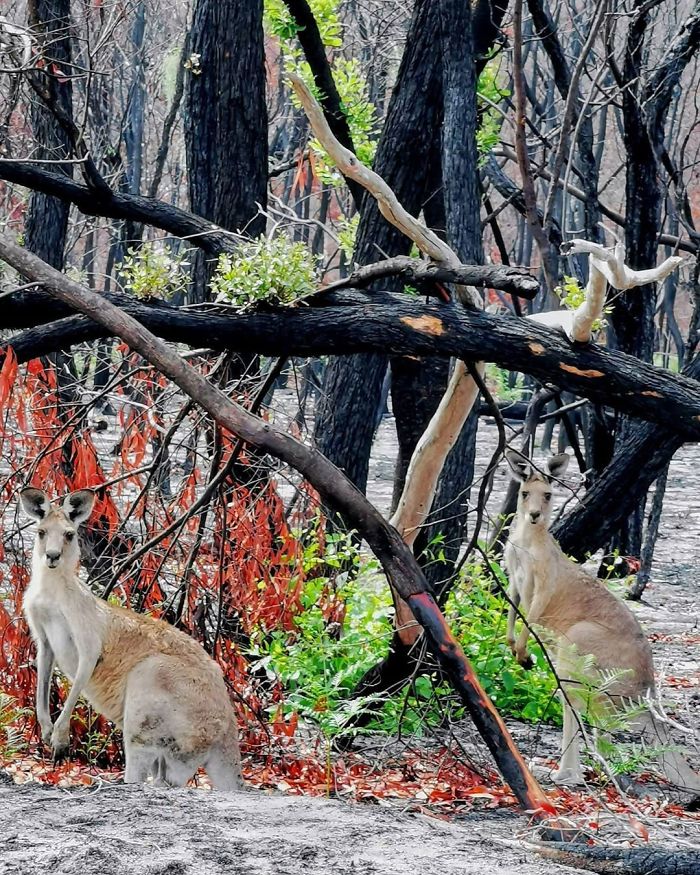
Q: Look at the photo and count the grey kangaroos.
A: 2